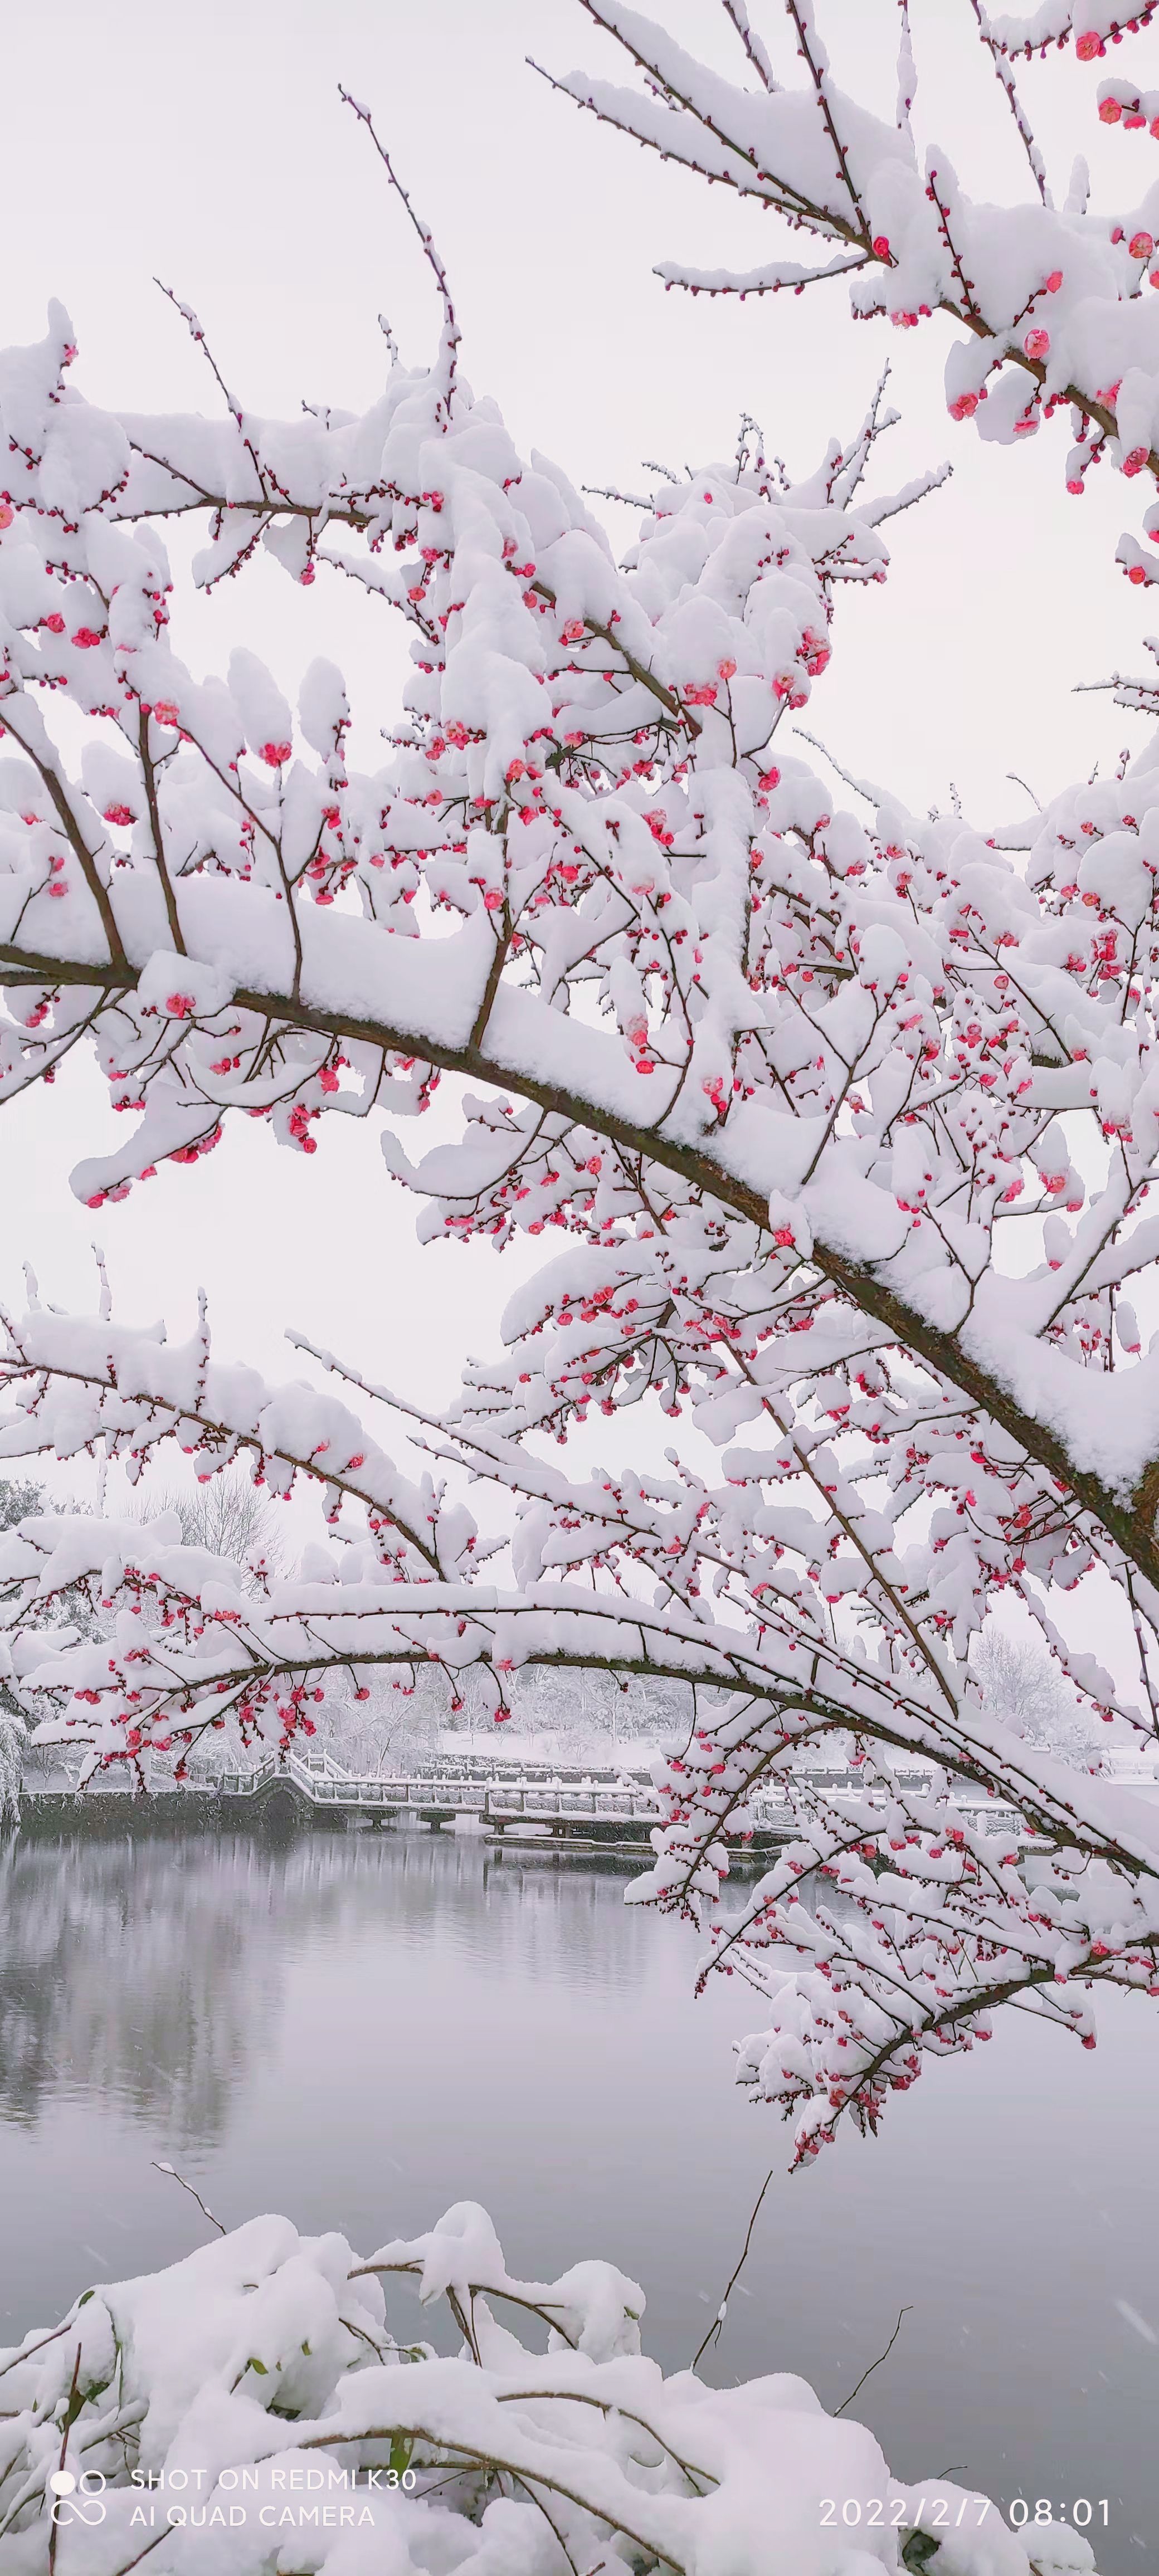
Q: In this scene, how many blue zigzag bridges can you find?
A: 0